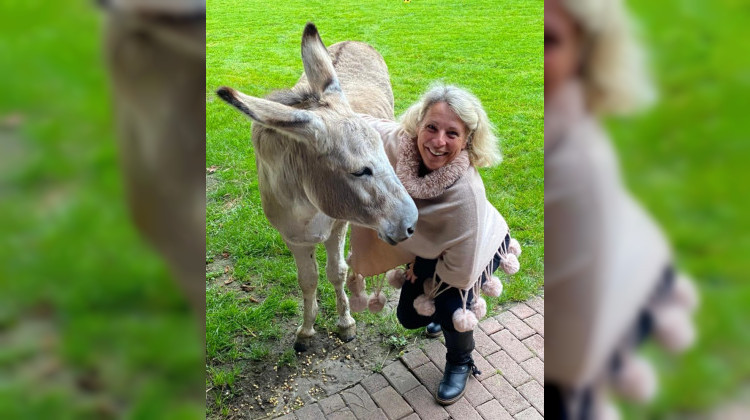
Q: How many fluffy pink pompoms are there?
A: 11